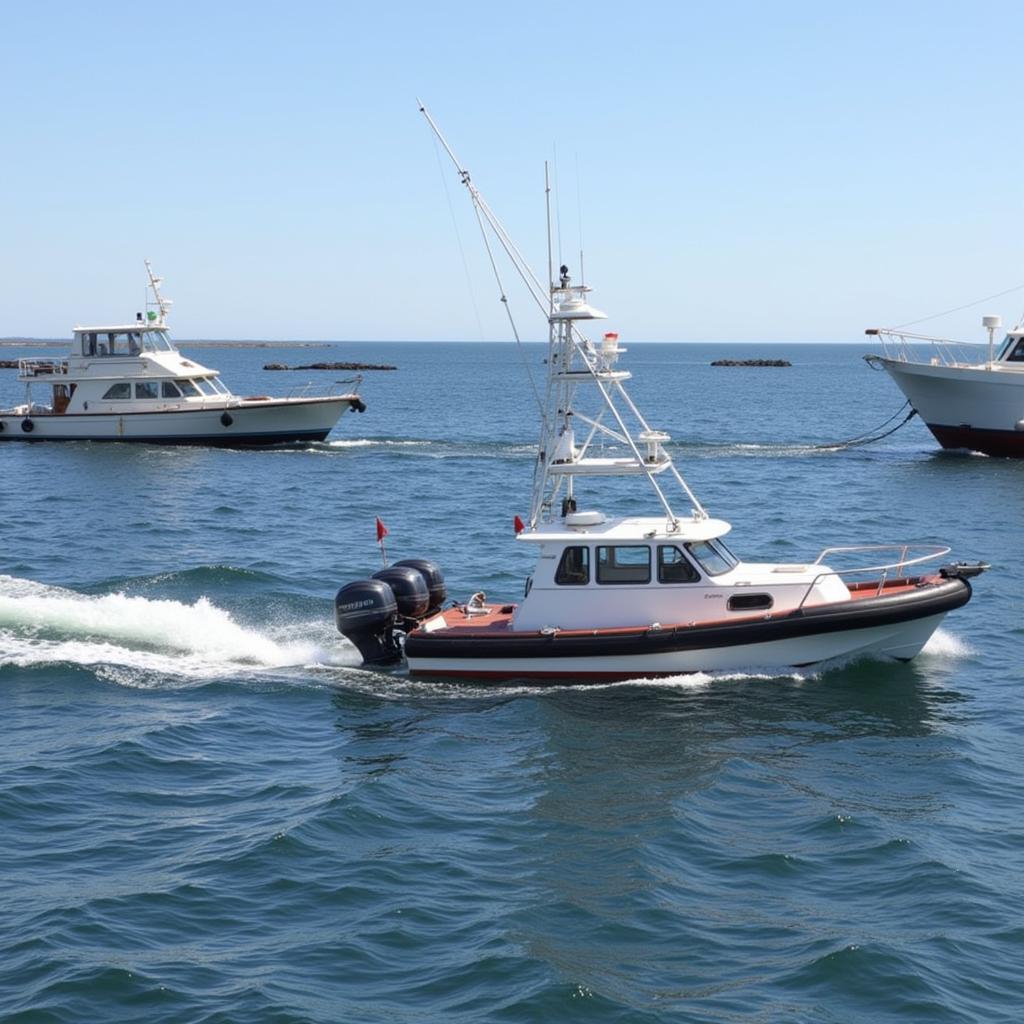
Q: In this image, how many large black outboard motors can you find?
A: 3